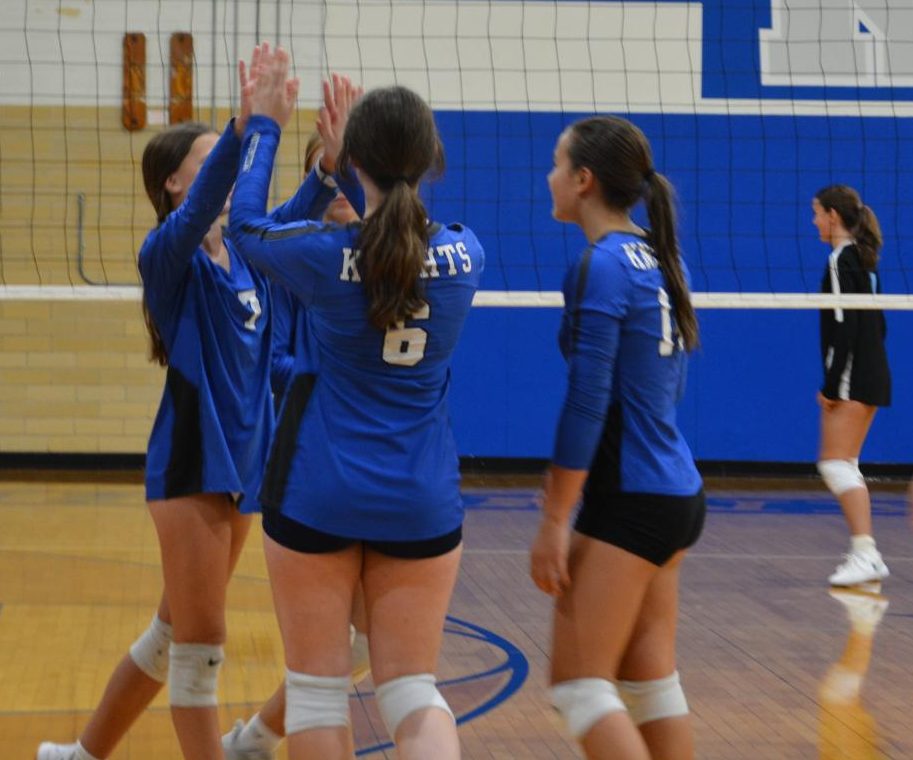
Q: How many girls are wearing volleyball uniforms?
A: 5